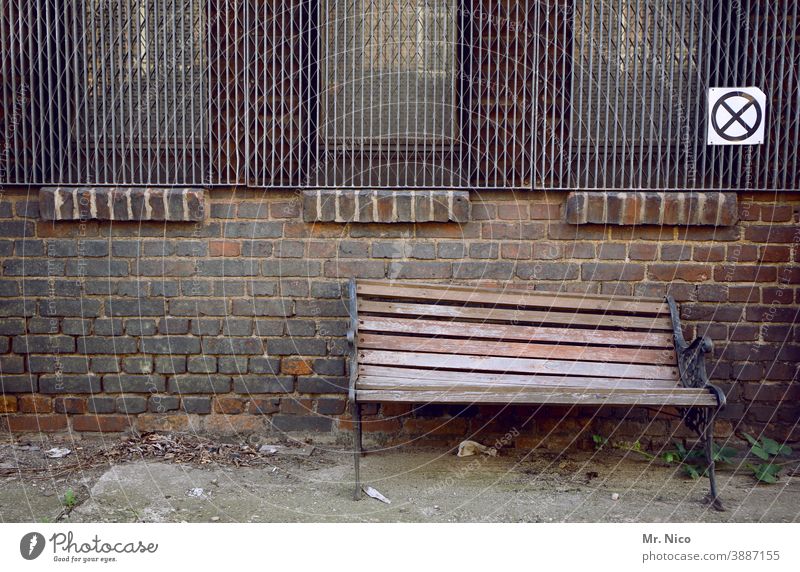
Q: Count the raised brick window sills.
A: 3